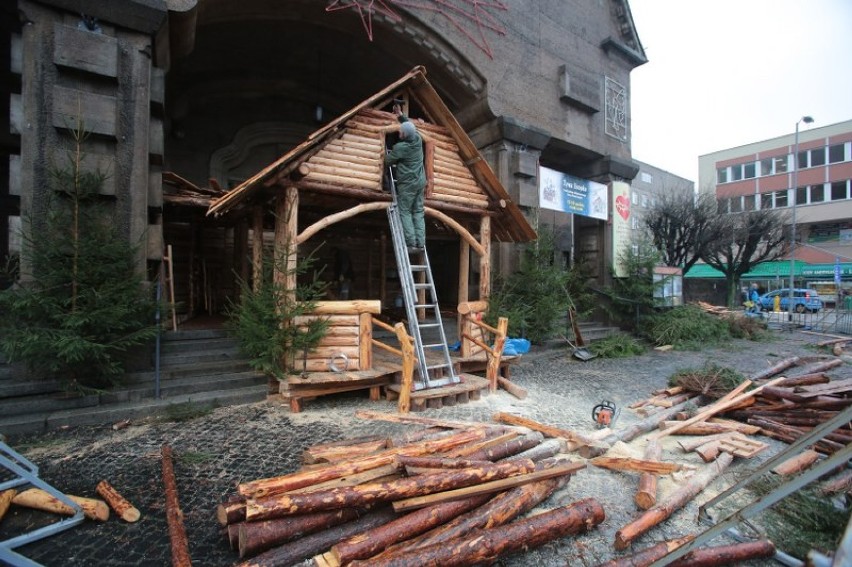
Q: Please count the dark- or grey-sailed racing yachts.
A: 0